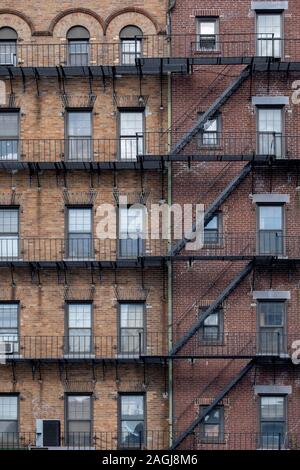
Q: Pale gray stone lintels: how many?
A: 5